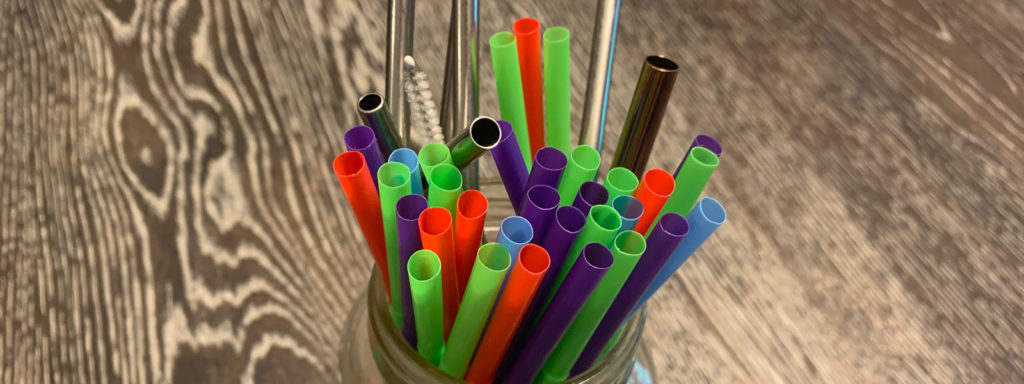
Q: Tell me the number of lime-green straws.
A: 12